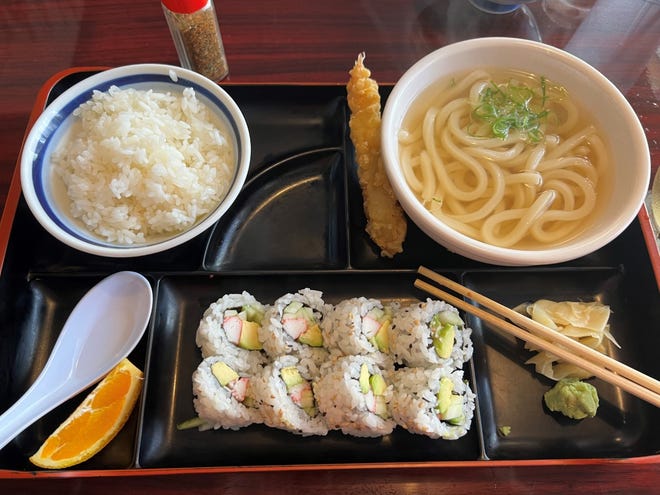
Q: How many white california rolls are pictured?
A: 8